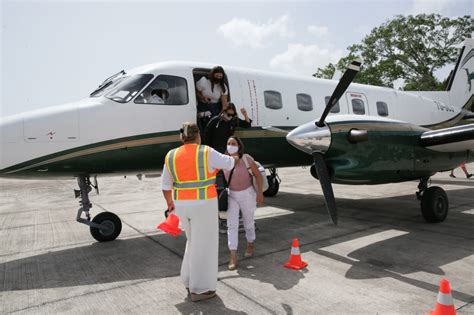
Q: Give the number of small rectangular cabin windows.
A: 5